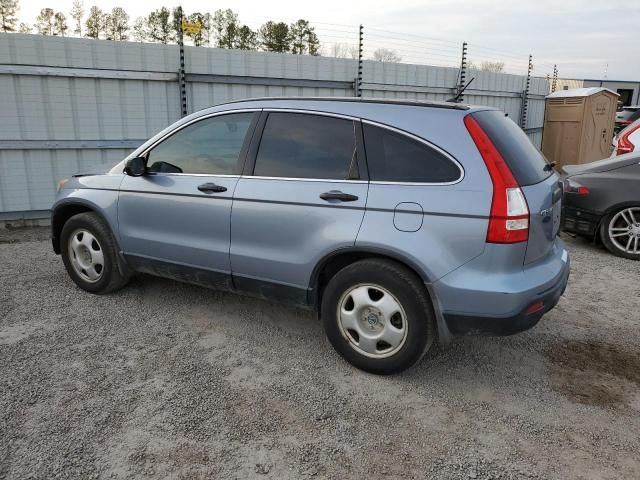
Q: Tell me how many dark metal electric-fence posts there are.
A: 5